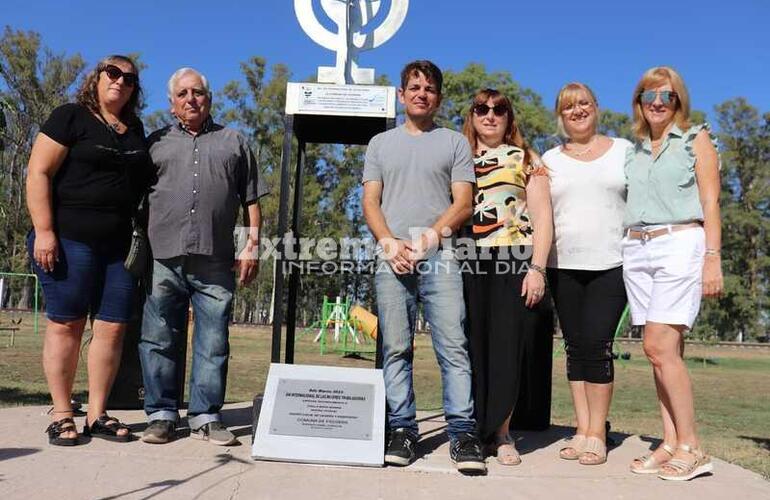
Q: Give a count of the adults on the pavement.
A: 6